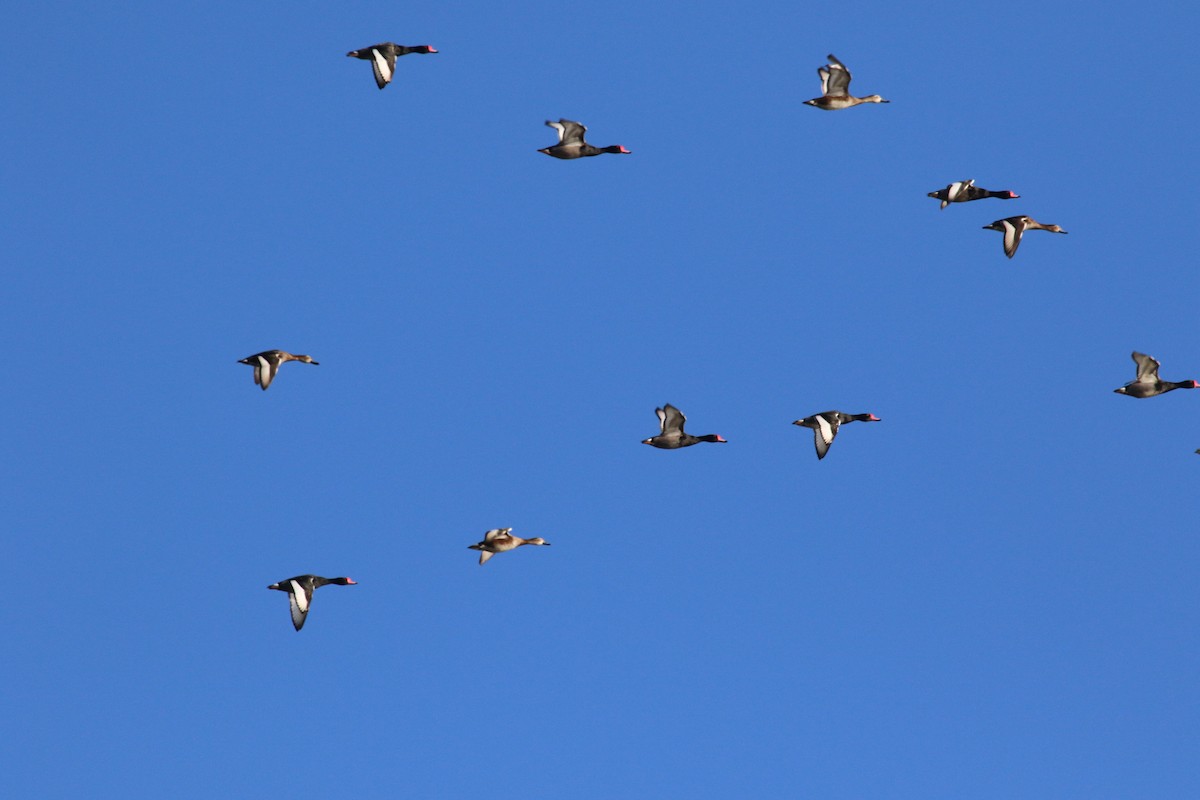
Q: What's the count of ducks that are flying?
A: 11